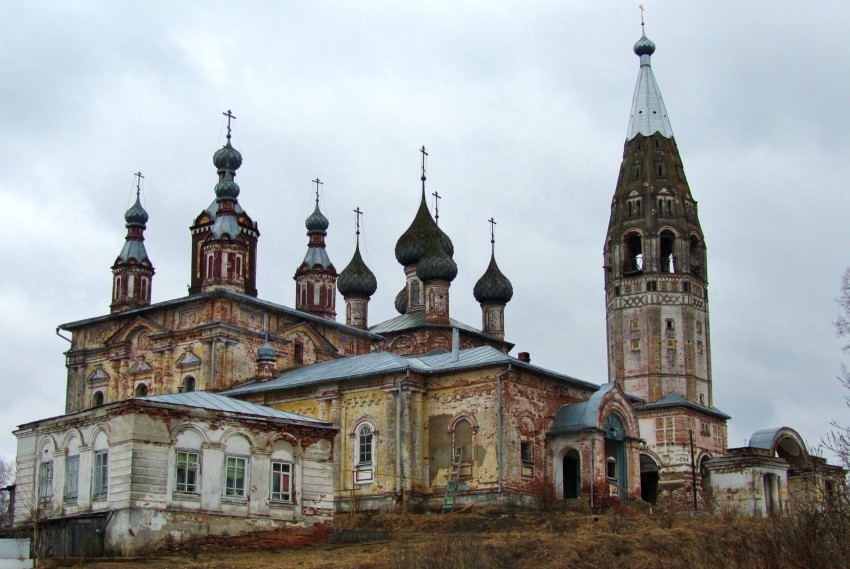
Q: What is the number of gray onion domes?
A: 11